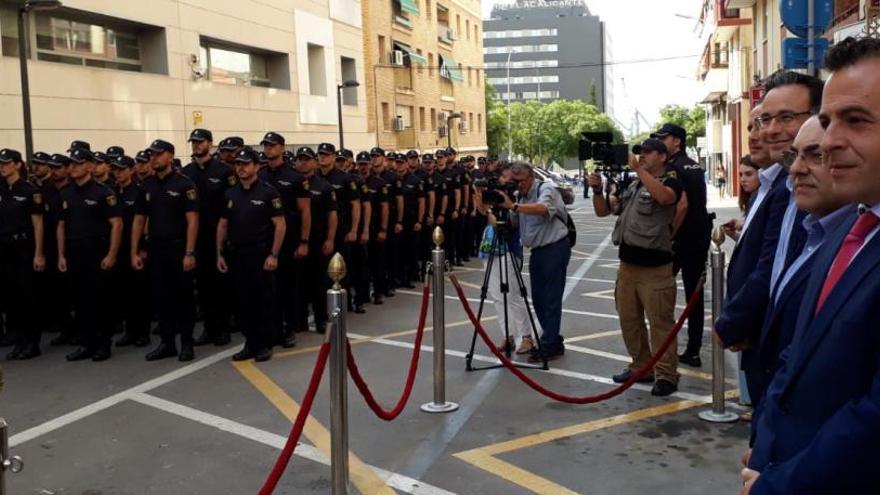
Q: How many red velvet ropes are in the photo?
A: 3